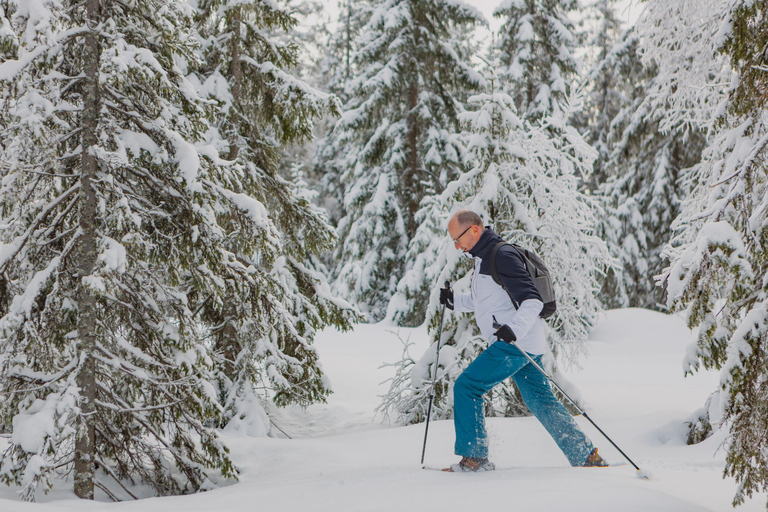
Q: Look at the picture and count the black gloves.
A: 2